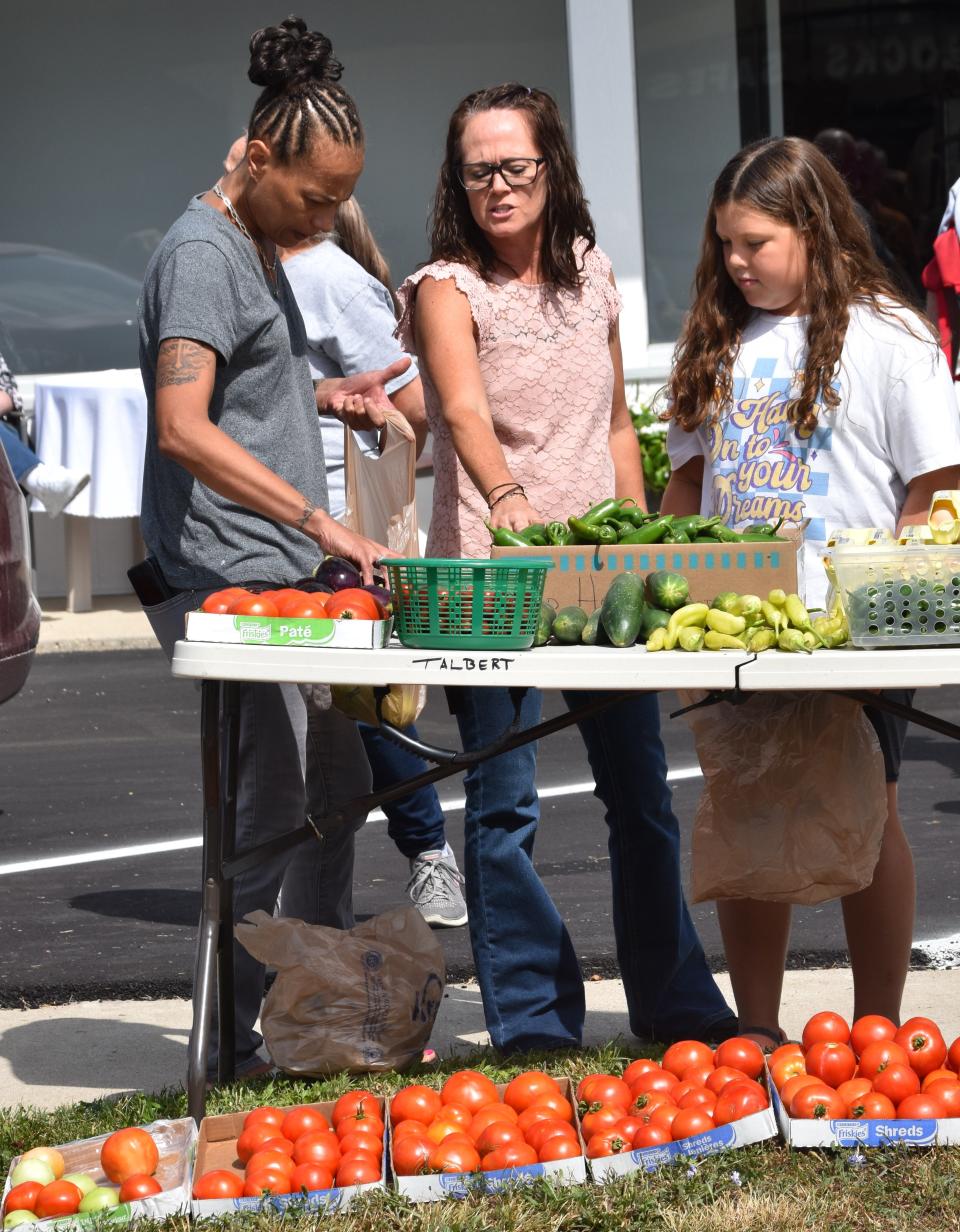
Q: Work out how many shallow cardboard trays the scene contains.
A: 6